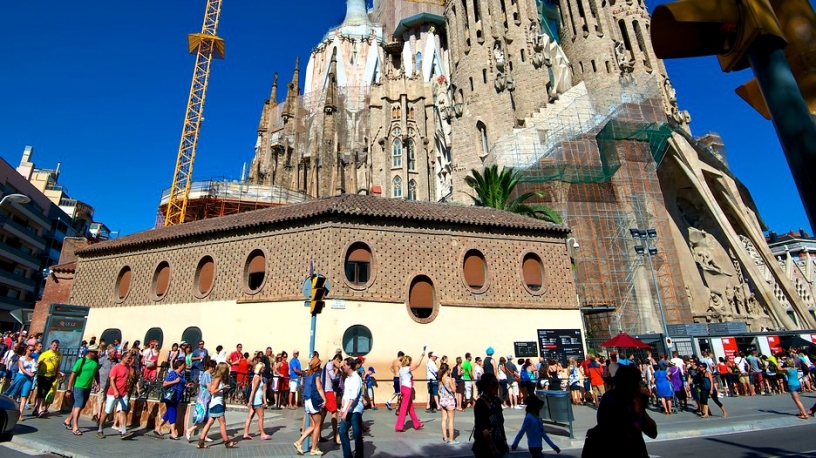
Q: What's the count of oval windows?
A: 12